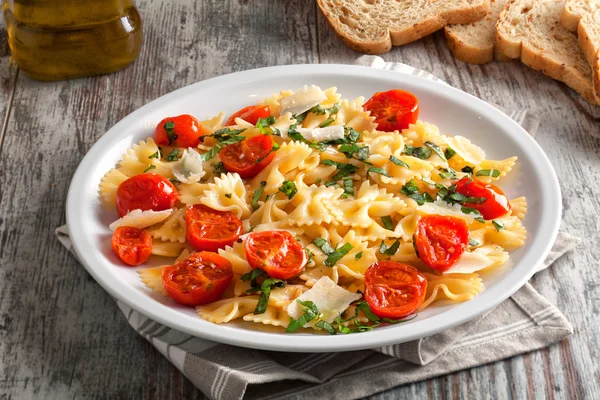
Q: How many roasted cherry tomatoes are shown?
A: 12